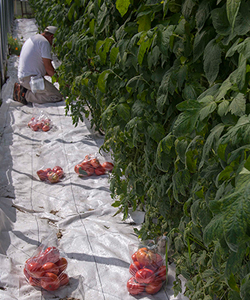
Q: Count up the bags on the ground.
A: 5